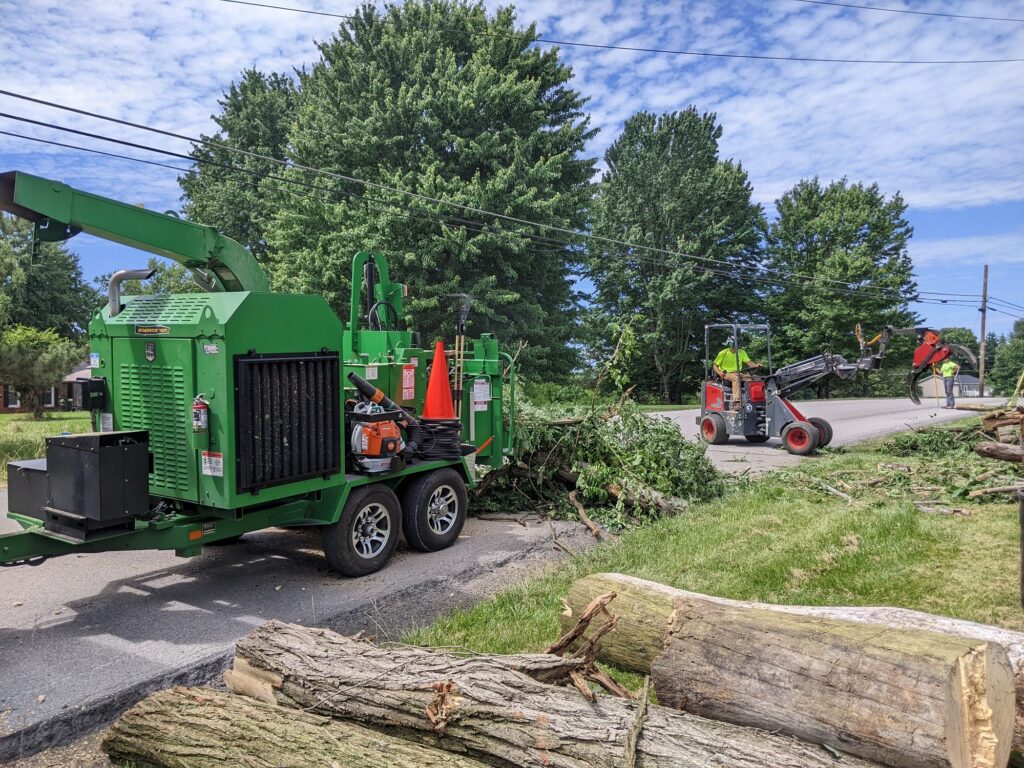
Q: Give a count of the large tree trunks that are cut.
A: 4